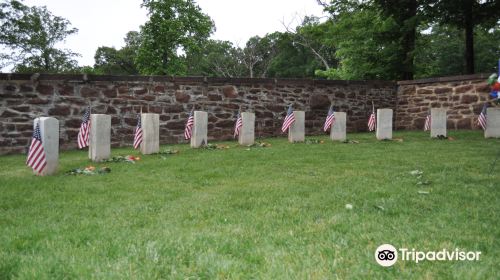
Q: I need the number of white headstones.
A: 10